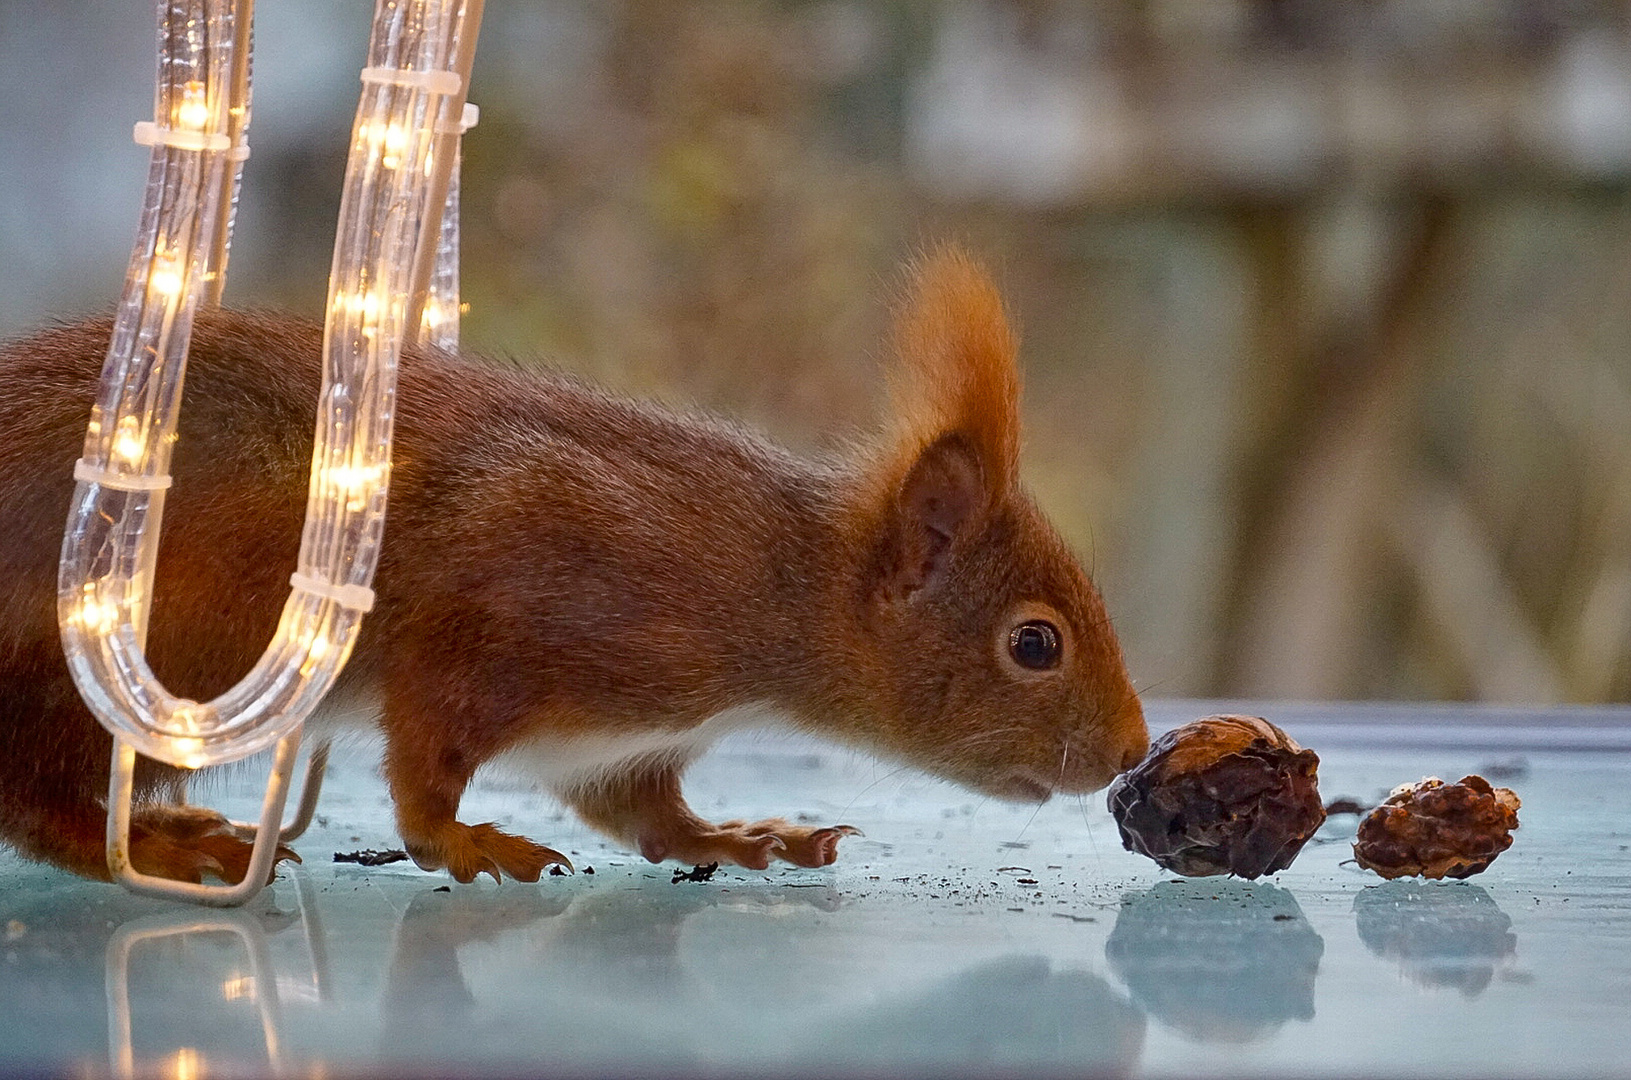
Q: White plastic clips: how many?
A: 6